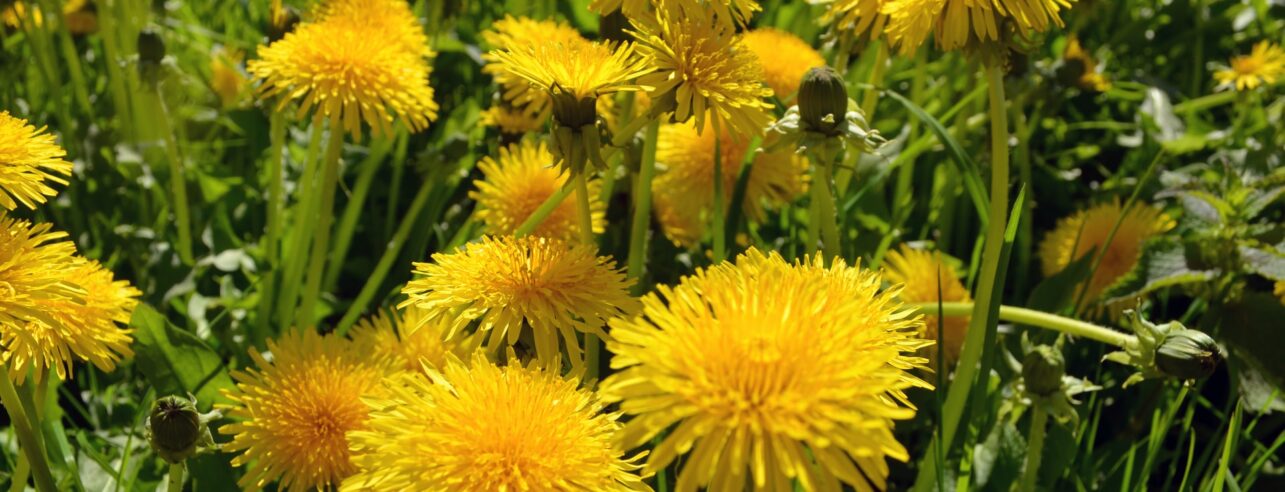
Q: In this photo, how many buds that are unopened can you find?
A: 5